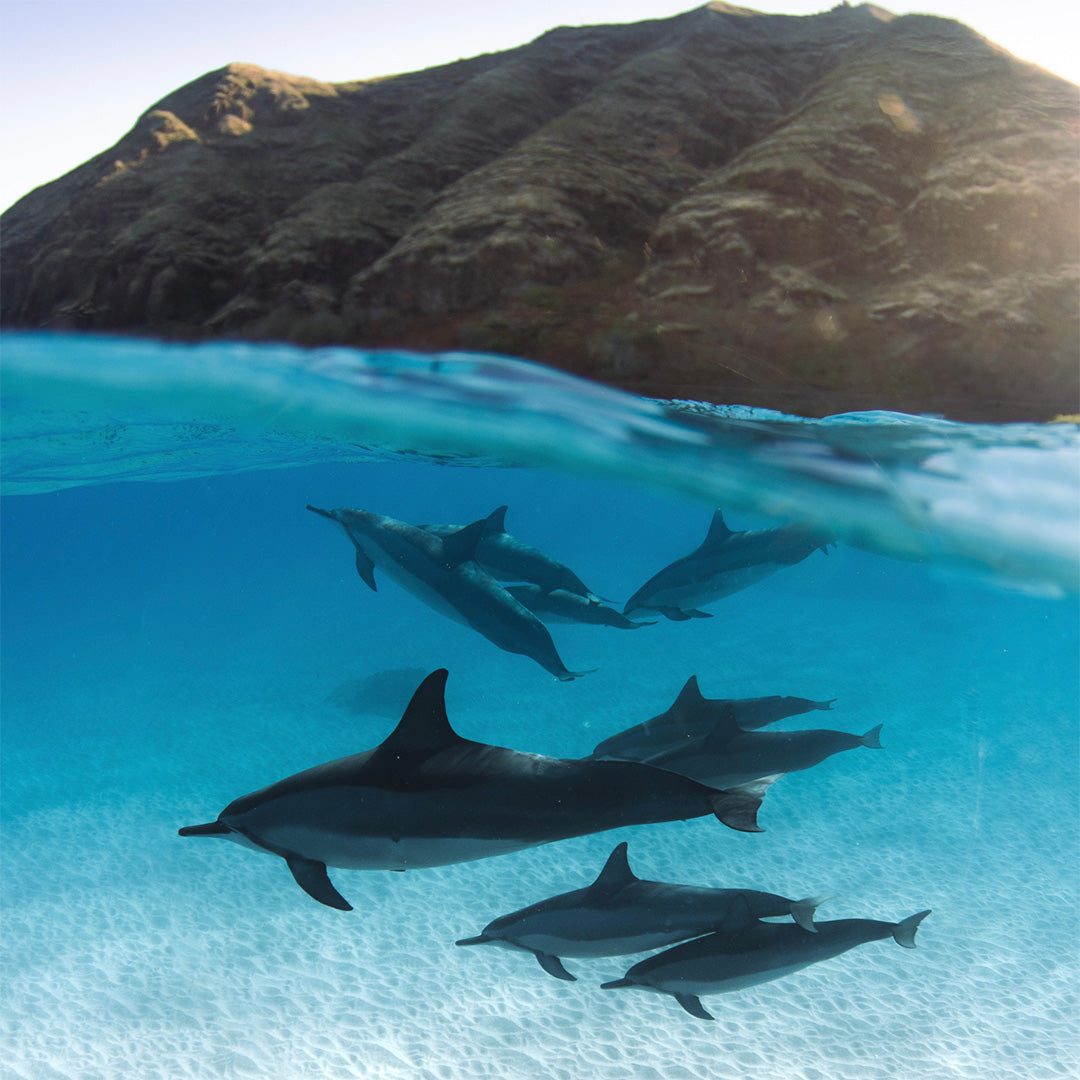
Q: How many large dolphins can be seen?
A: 1